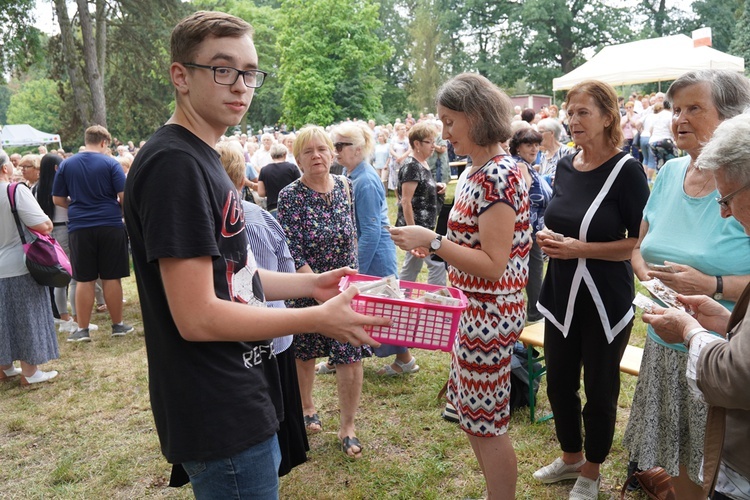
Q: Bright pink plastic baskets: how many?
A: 1